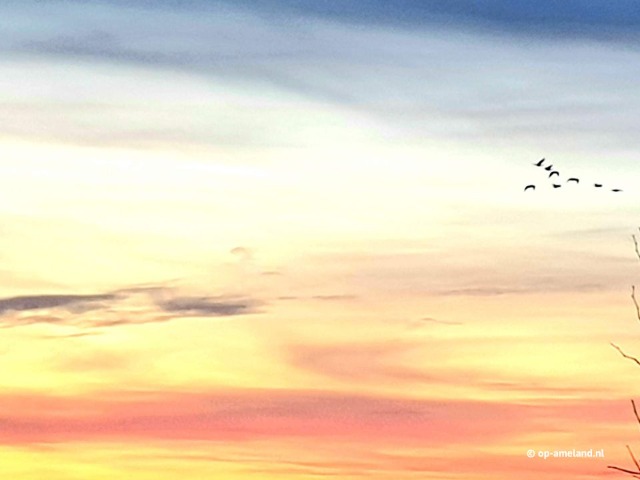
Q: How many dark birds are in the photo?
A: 8